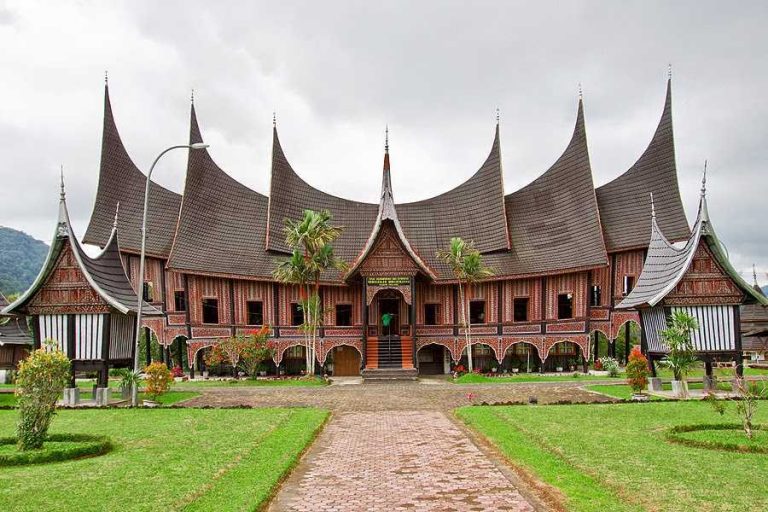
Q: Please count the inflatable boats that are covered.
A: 0